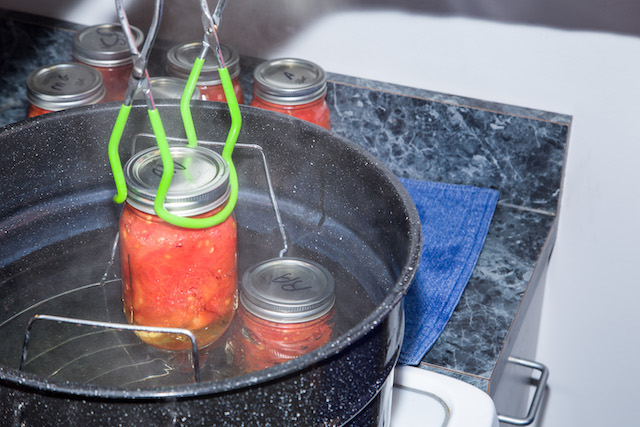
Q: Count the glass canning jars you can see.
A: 7